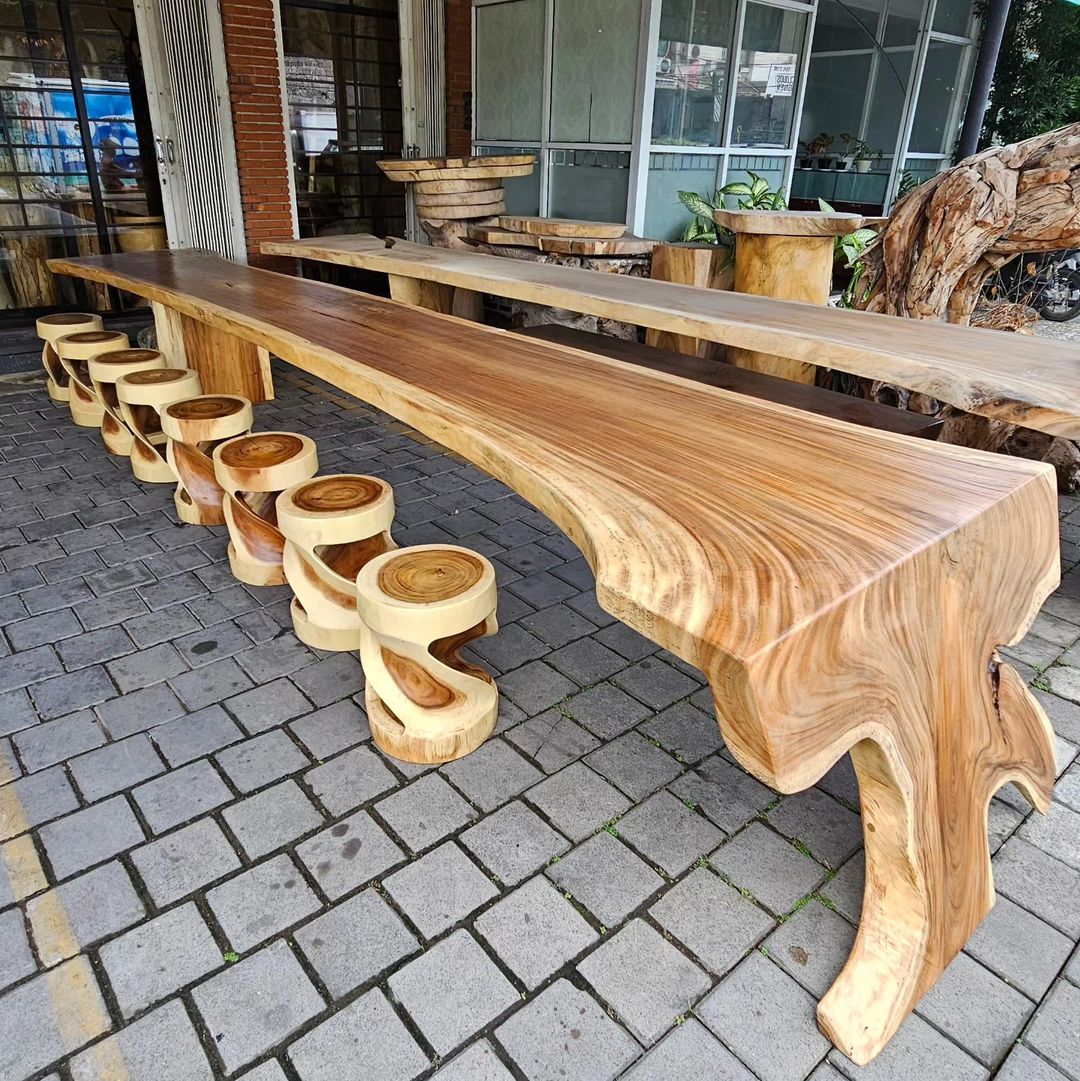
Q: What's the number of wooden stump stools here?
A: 8